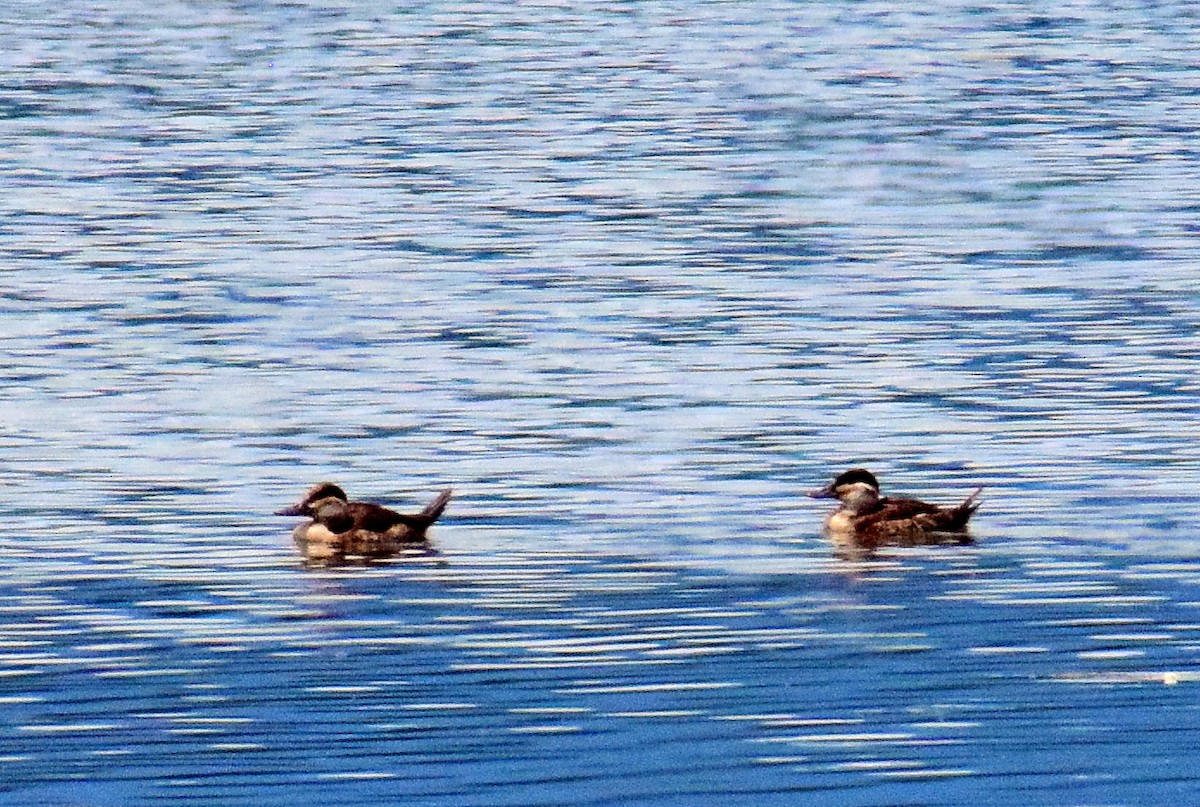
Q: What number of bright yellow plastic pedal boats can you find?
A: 0